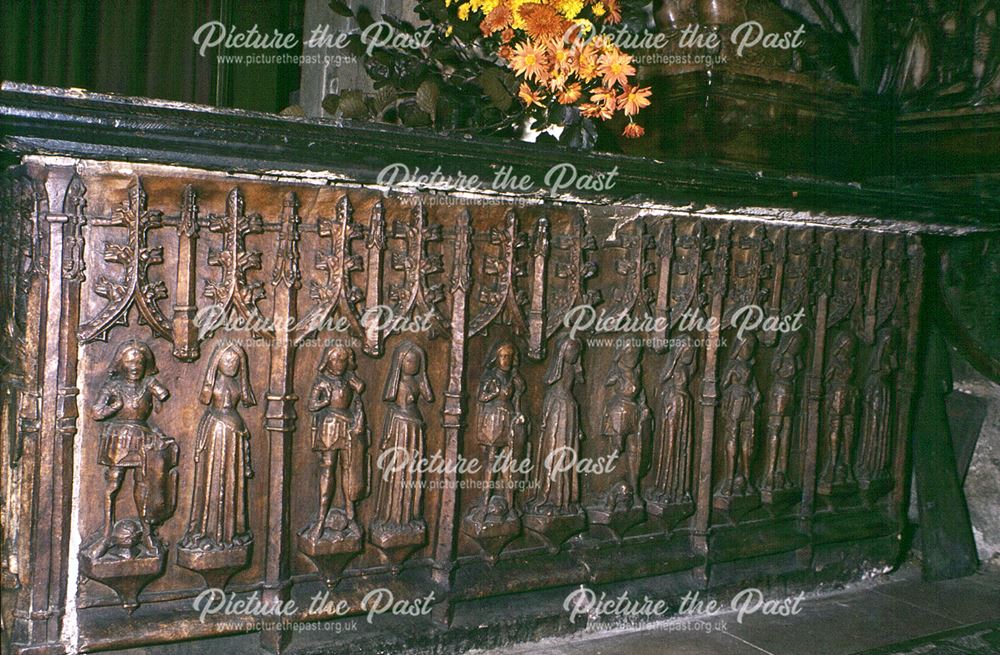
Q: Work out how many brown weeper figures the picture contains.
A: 12